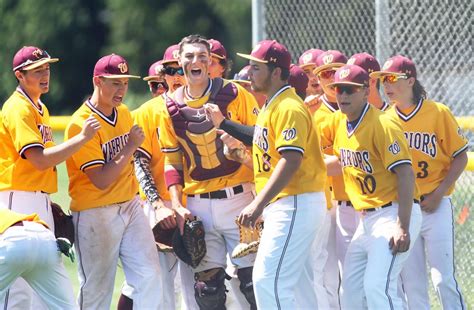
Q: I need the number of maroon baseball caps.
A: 13